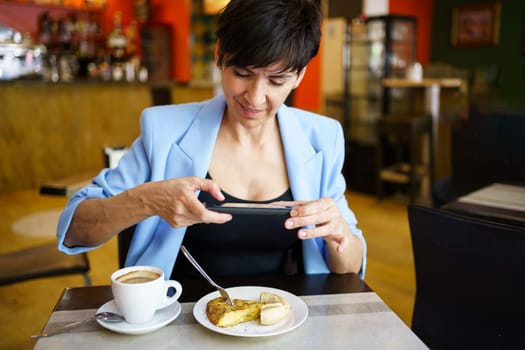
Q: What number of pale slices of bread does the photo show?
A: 2